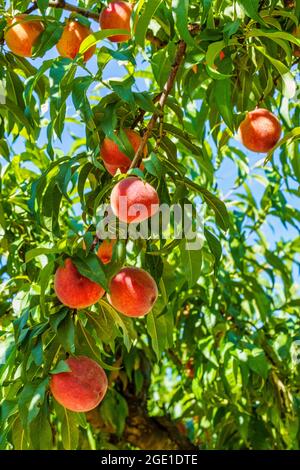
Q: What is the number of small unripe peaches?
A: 0